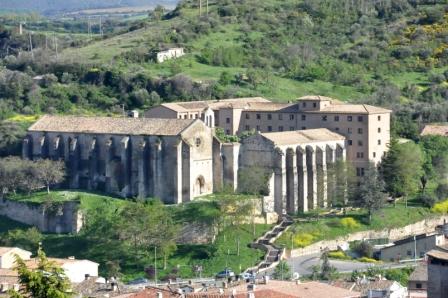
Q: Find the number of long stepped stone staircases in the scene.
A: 1